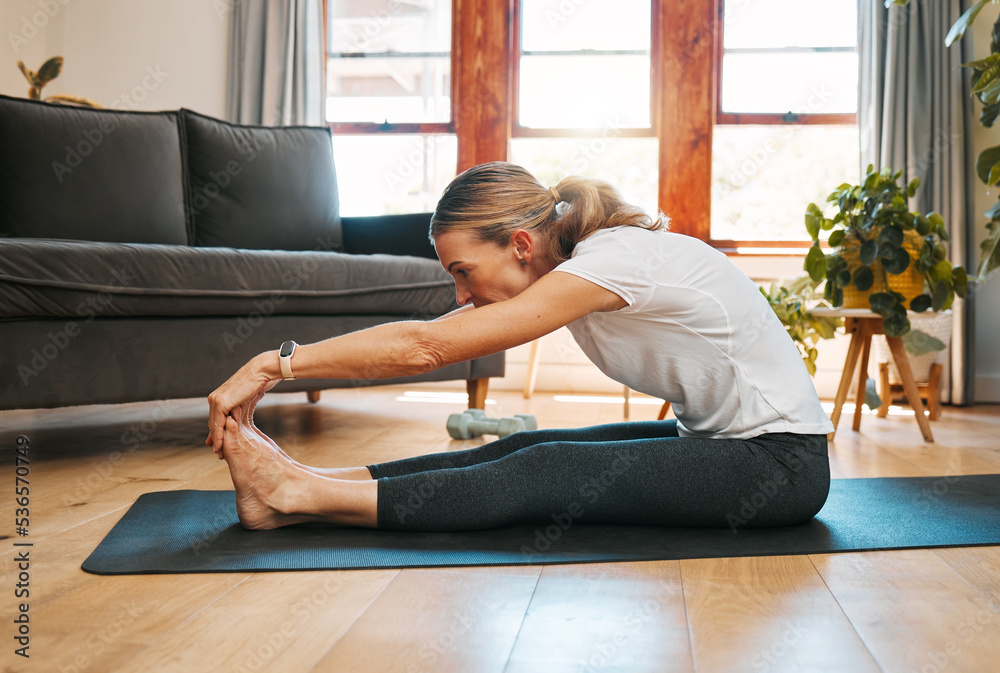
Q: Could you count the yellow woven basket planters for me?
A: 1